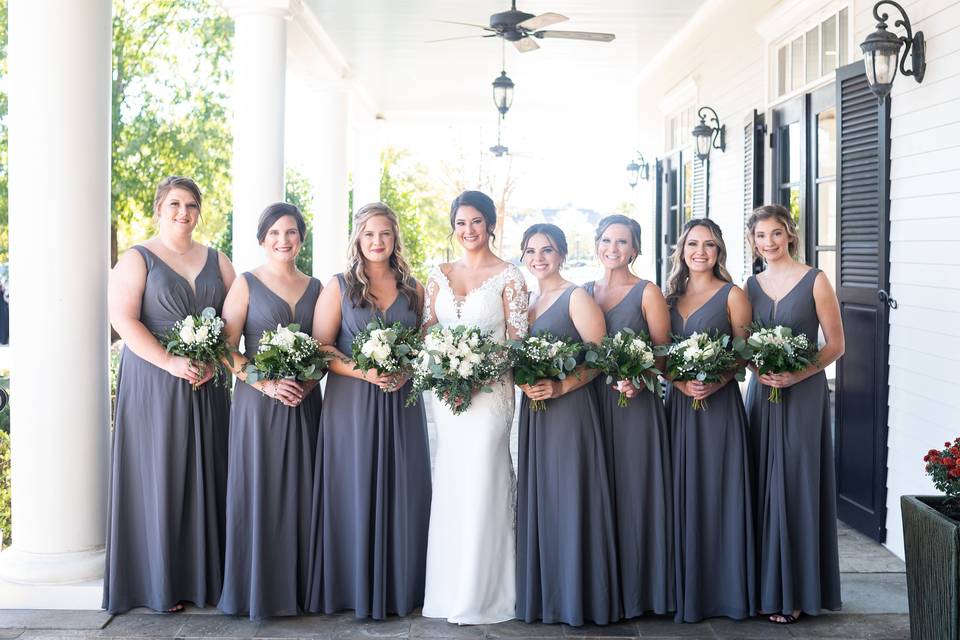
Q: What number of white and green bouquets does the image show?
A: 8